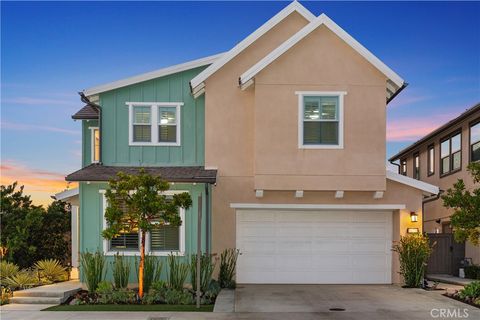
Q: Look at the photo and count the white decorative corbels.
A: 4